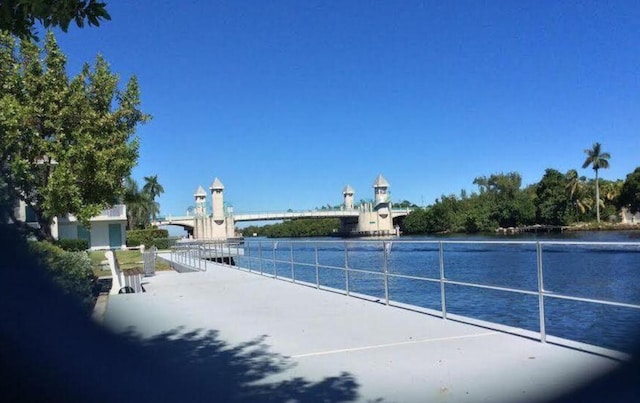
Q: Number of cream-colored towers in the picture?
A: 4